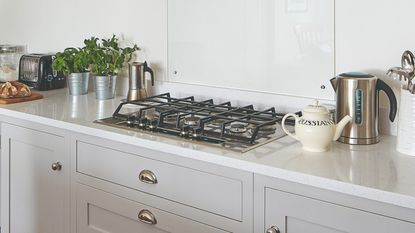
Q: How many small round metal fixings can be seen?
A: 2